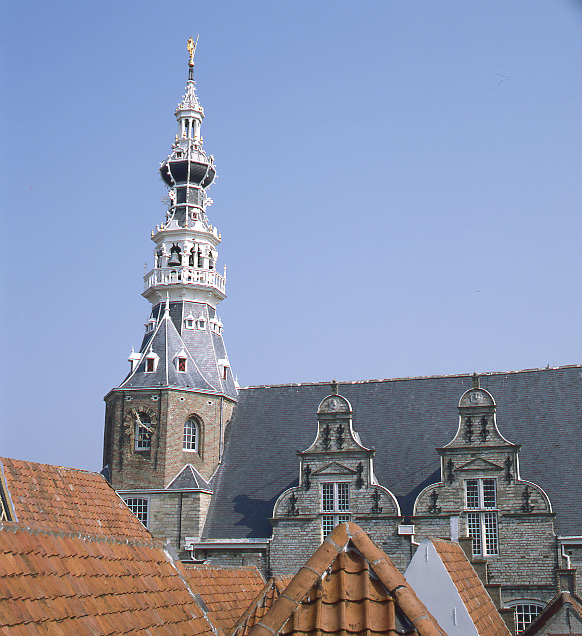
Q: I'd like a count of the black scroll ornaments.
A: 12